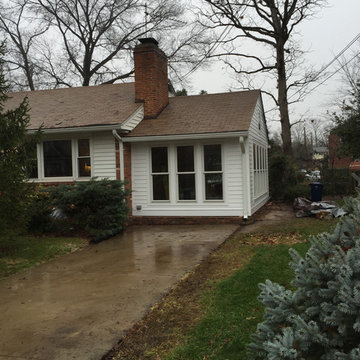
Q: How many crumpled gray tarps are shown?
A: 1